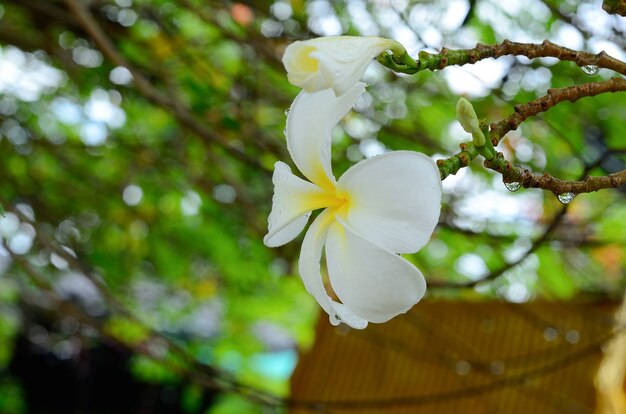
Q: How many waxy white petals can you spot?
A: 5